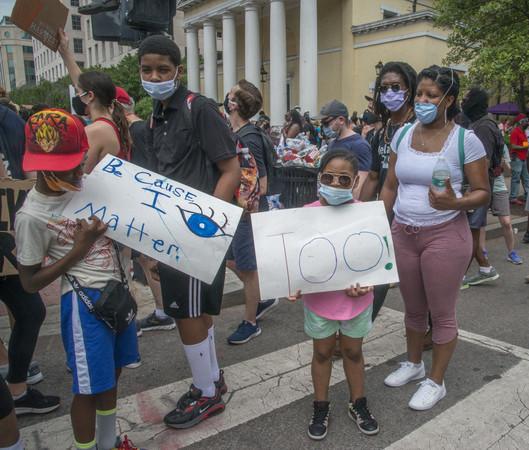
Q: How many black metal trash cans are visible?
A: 1